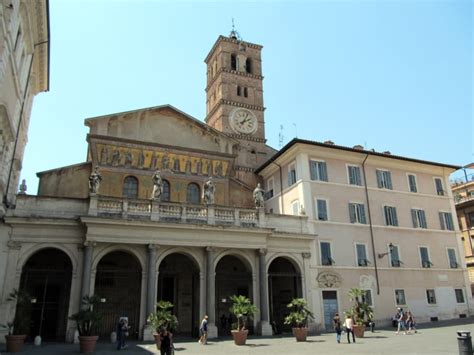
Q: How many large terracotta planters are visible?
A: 6